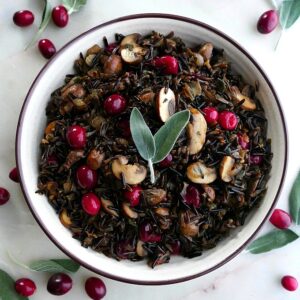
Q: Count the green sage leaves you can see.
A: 9